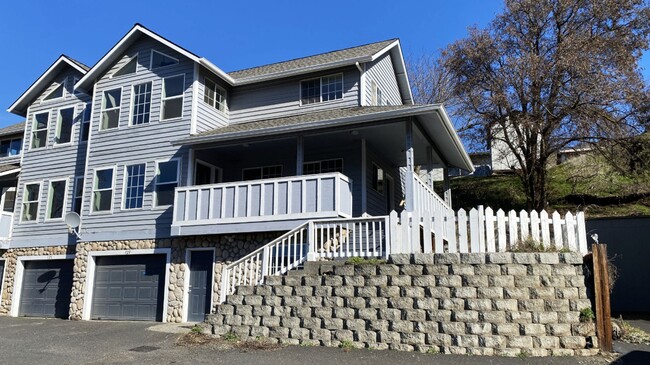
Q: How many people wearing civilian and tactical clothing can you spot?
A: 0